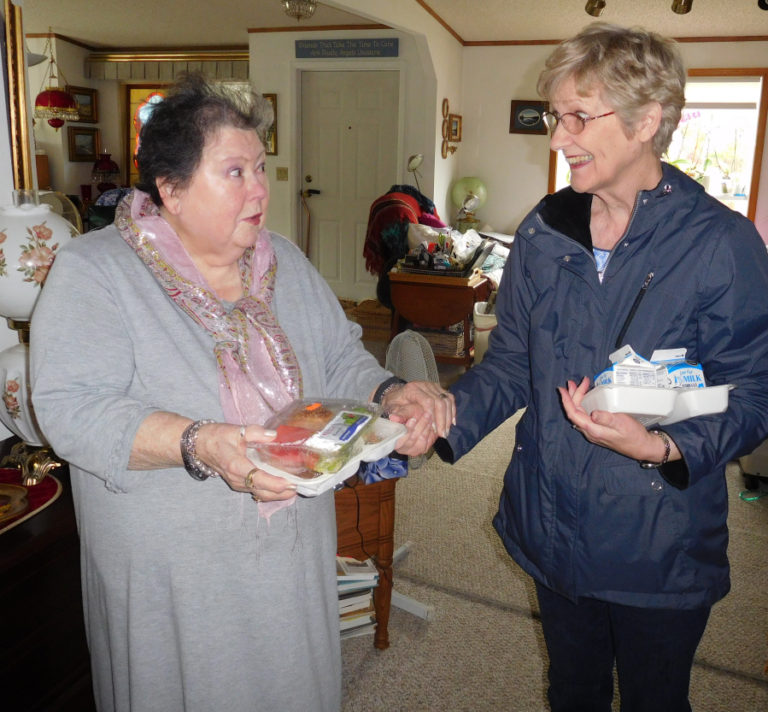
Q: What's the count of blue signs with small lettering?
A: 1